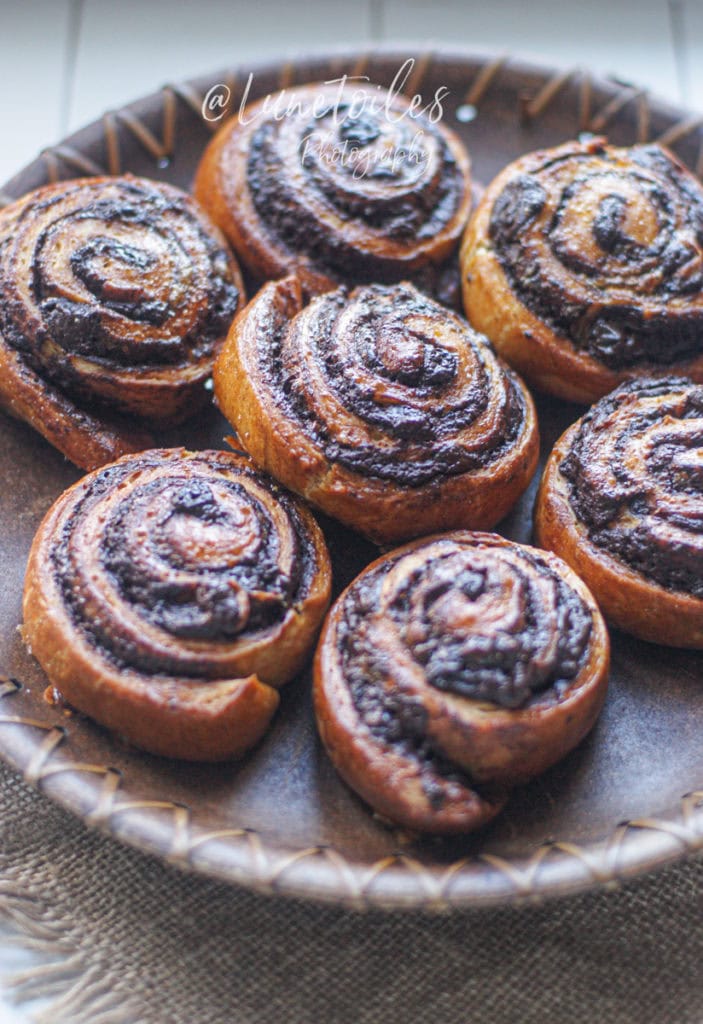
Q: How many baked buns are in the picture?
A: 7